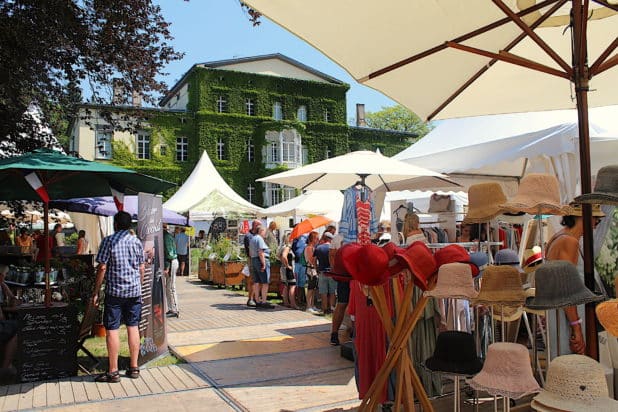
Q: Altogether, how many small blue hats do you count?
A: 2